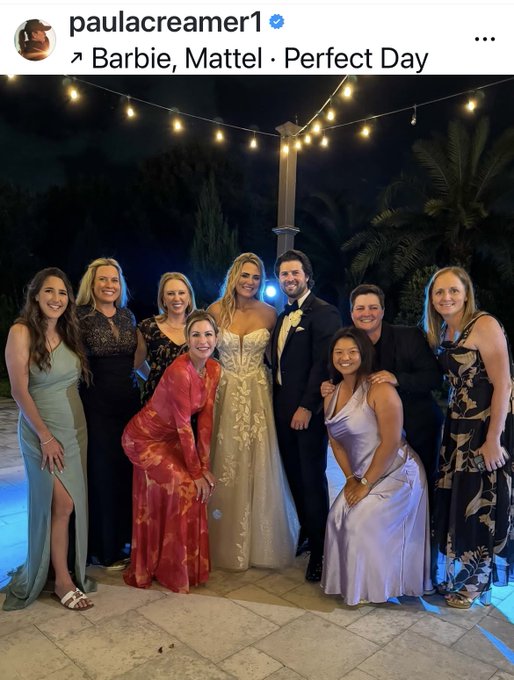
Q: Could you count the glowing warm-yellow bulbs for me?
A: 15